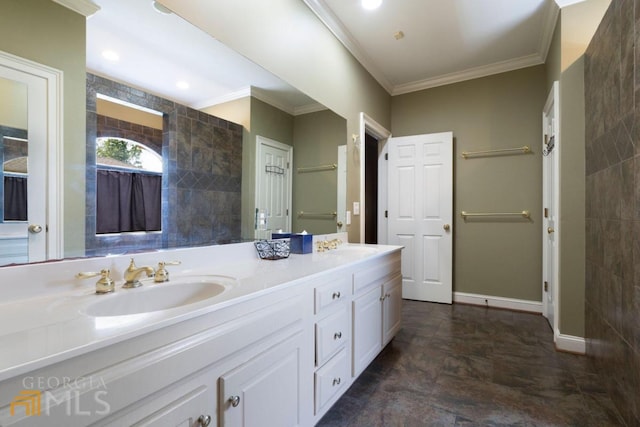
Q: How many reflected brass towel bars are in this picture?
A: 2